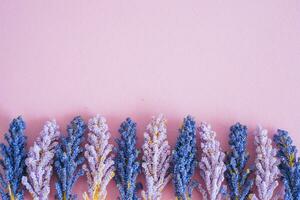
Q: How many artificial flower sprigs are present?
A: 11